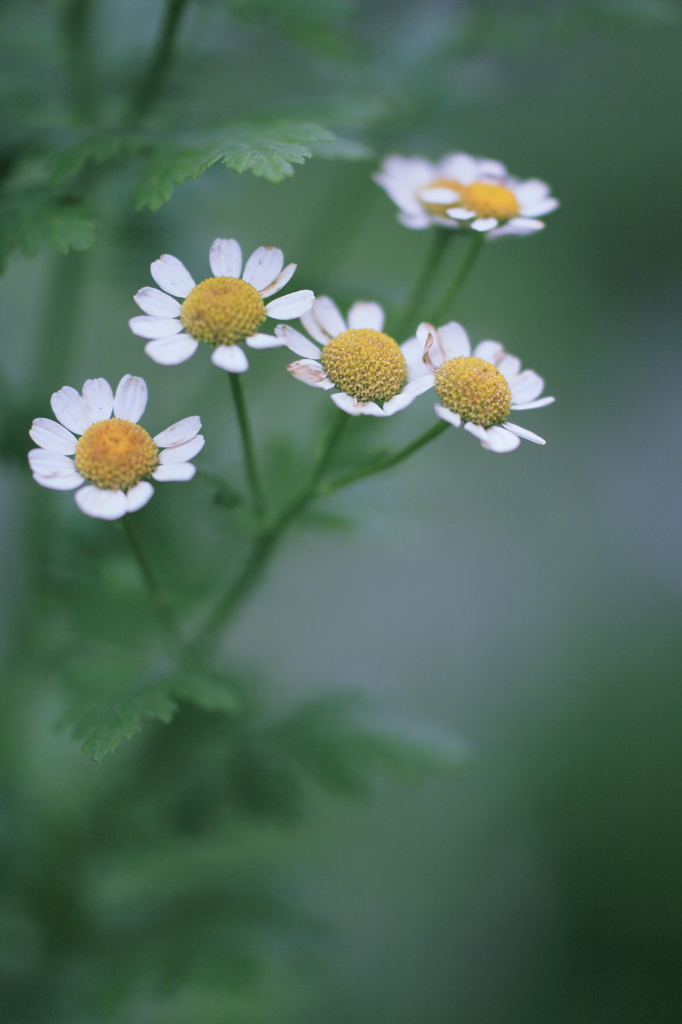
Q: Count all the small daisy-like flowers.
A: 6